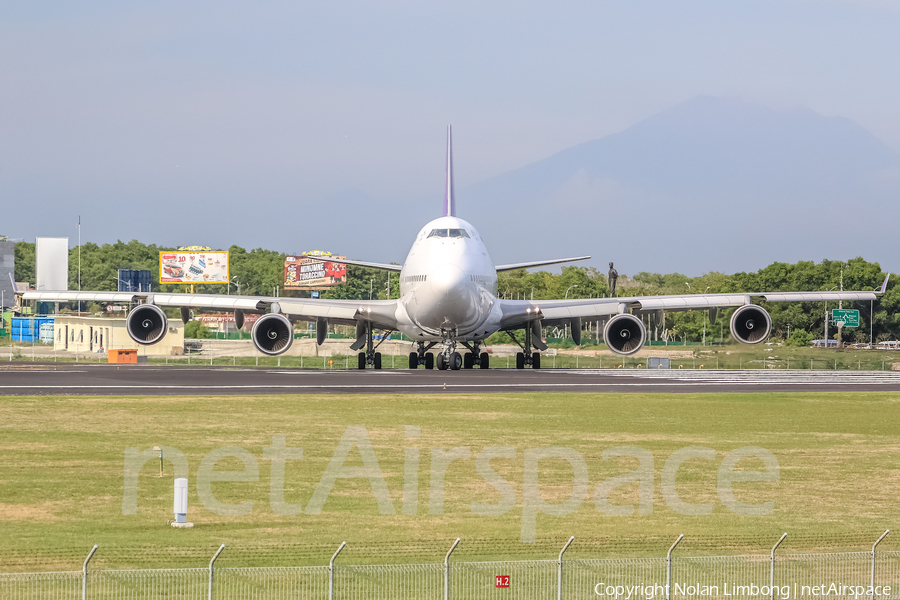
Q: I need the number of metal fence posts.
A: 8